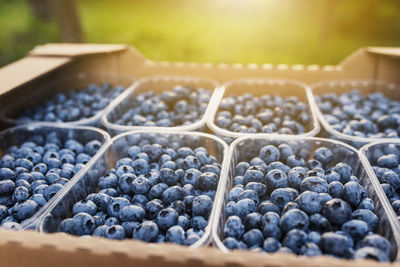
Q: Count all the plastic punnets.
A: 8